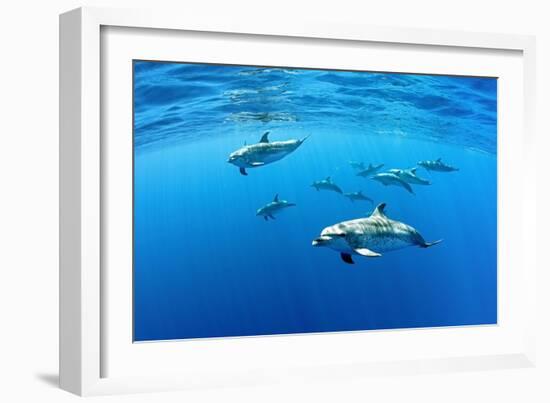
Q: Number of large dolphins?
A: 2